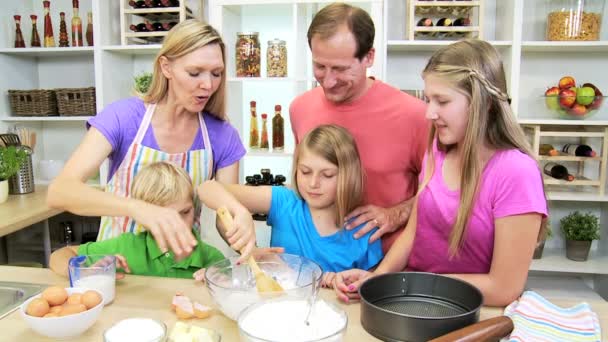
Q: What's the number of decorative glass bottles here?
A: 9